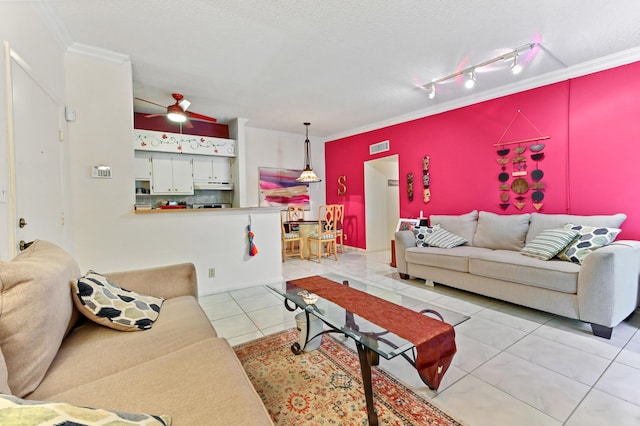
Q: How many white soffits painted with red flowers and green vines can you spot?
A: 1